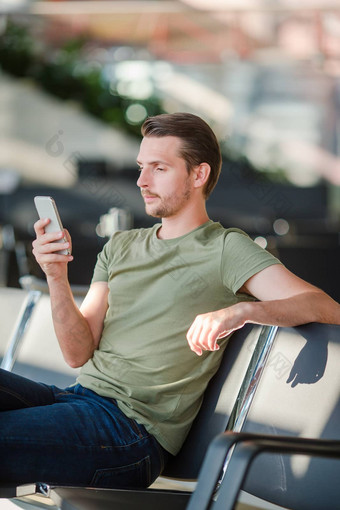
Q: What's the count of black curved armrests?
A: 2